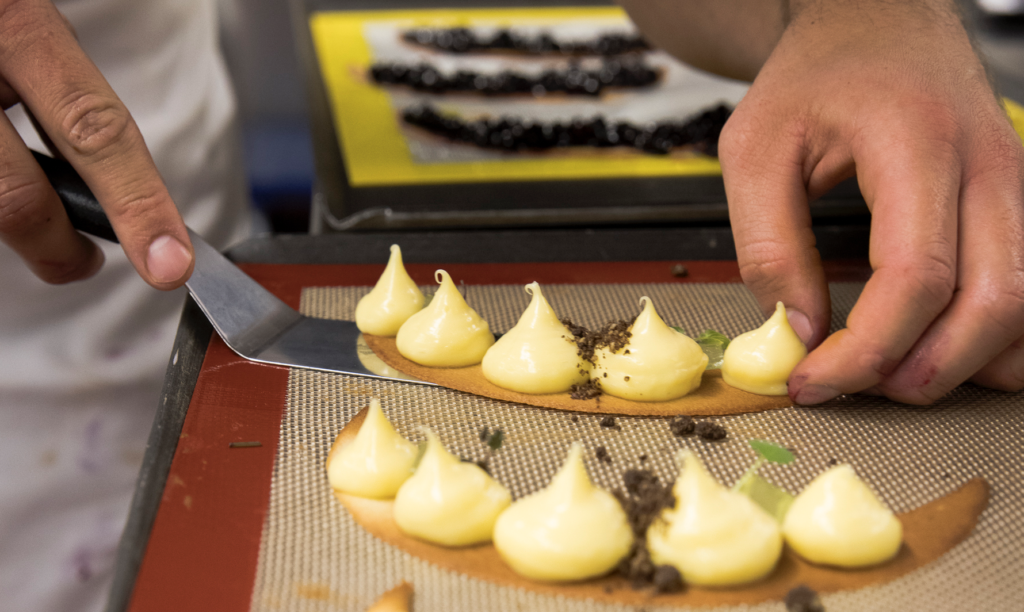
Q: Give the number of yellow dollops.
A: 10